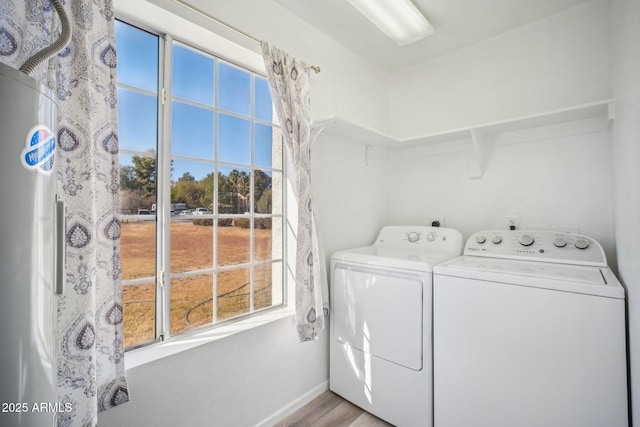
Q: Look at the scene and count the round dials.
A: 7